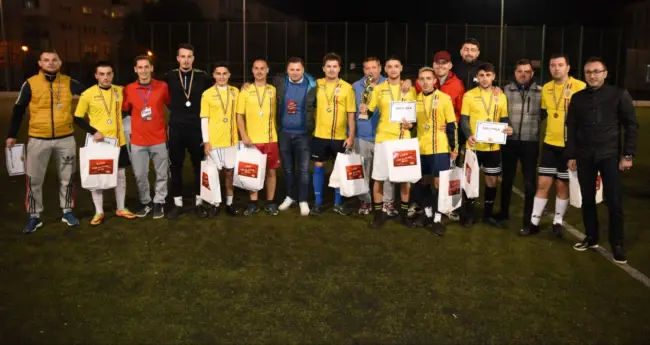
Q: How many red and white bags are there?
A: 8